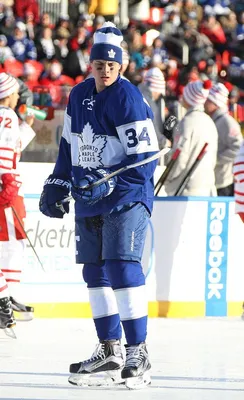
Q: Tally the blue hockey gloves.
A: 2